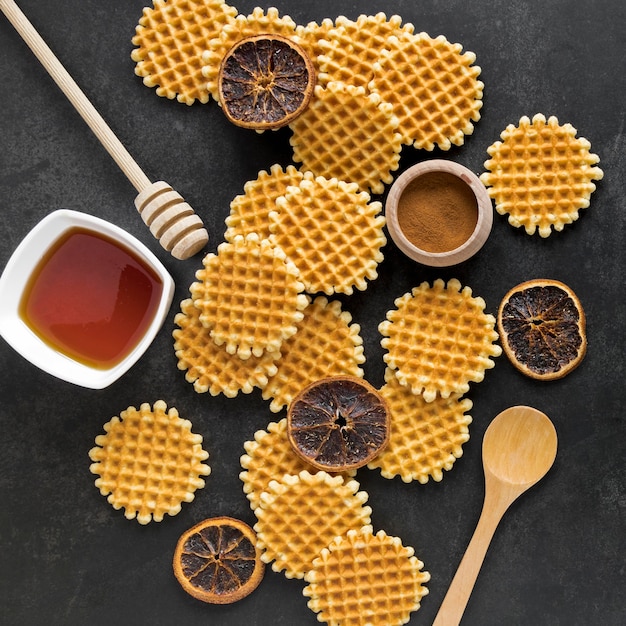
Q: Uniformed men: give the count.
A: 0